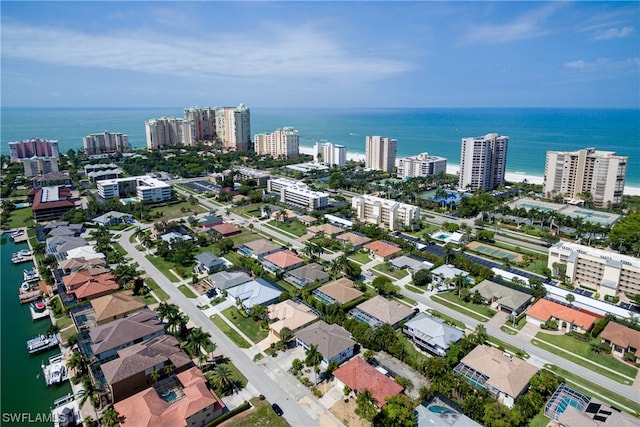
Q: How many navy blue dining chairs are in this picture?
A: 0